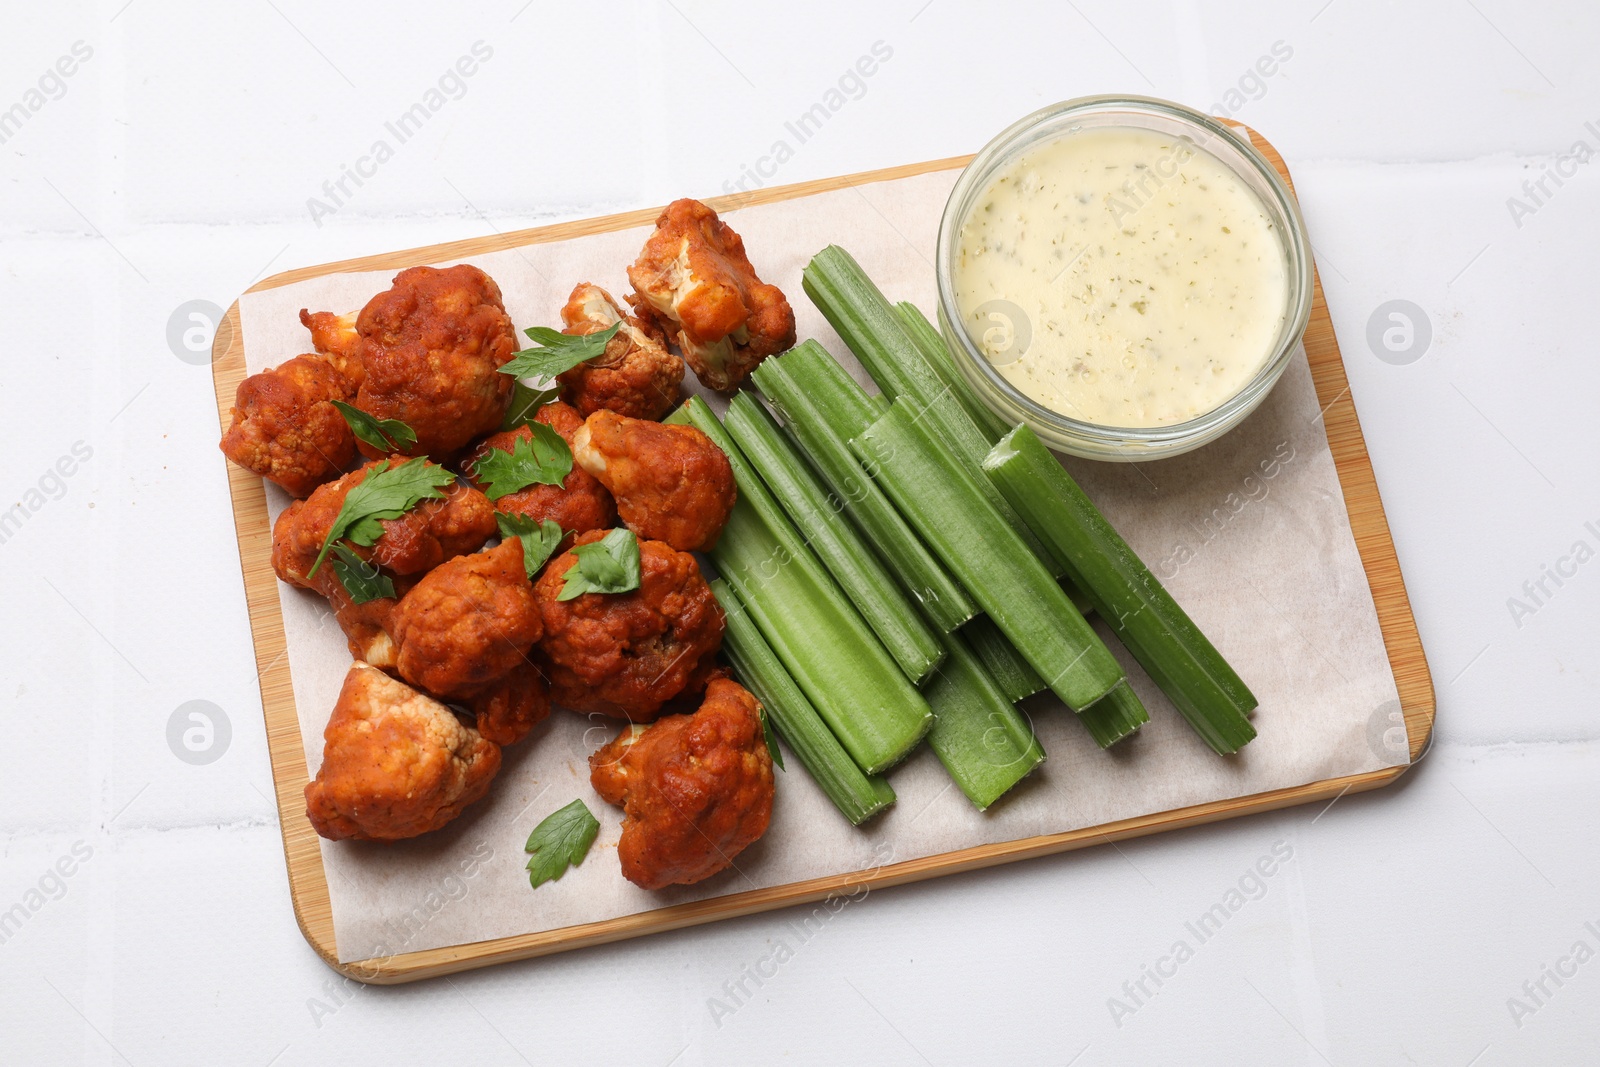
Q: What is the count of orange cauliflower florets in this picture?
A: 11